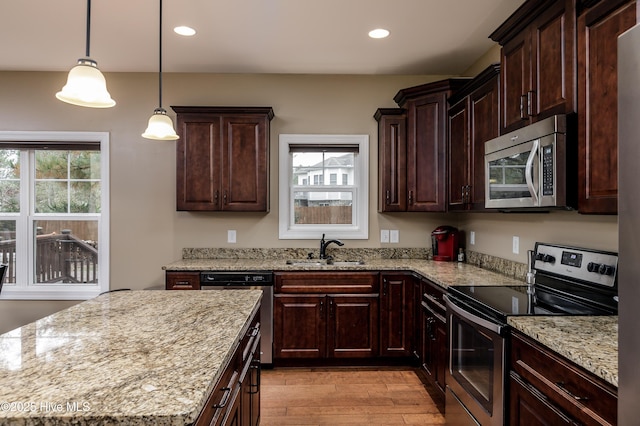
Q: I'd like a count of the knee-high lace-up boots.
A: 0